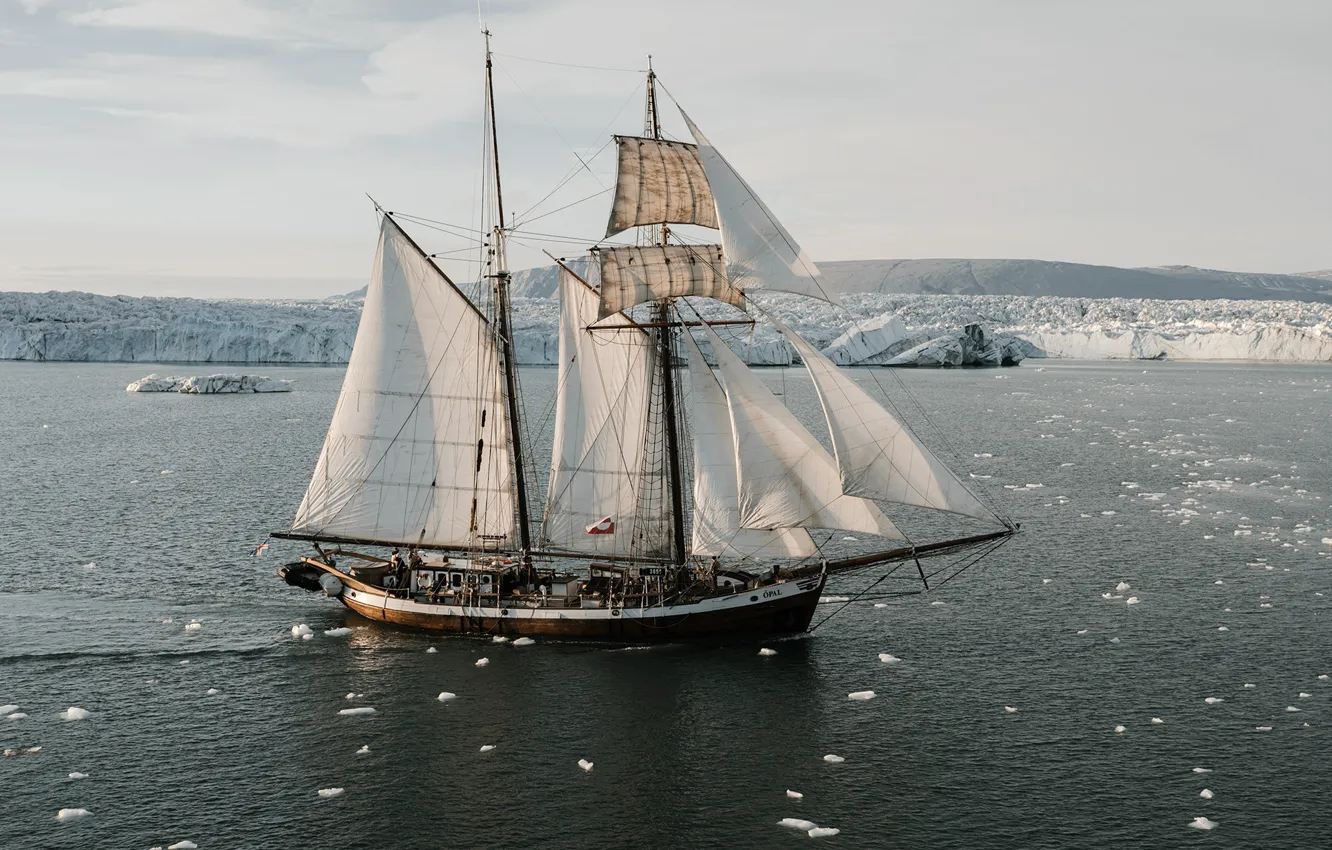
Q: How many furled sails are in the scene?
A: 0